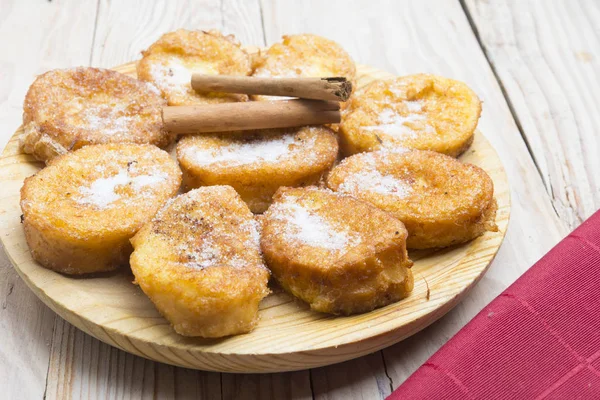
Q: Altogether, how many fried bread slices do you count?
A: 9